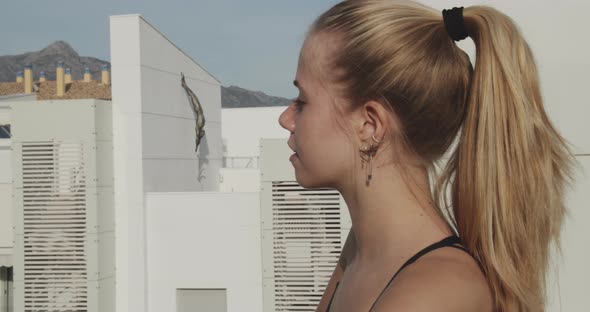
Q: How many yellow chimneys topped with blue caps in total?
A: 7